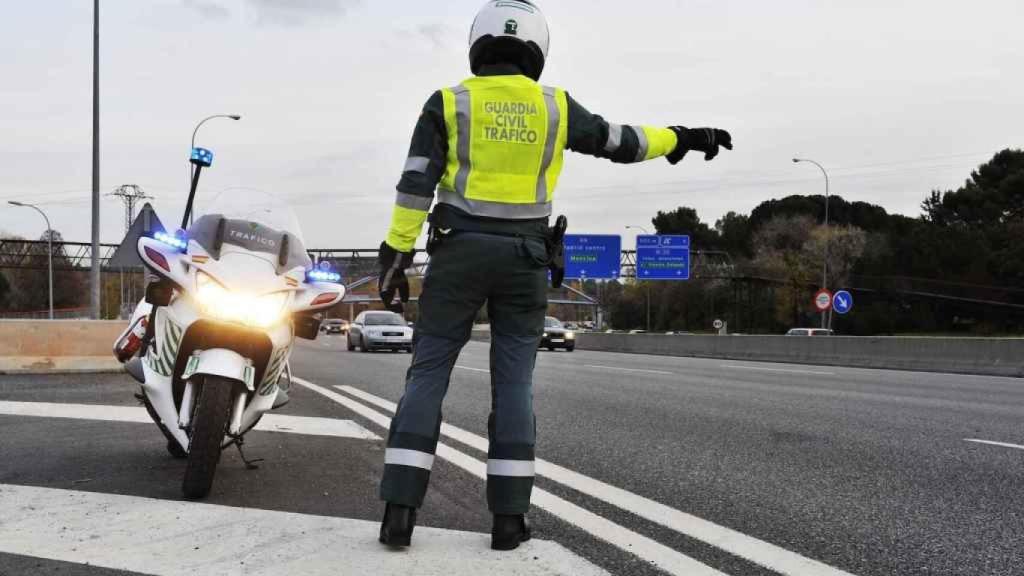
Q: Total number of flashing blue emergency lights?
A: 3